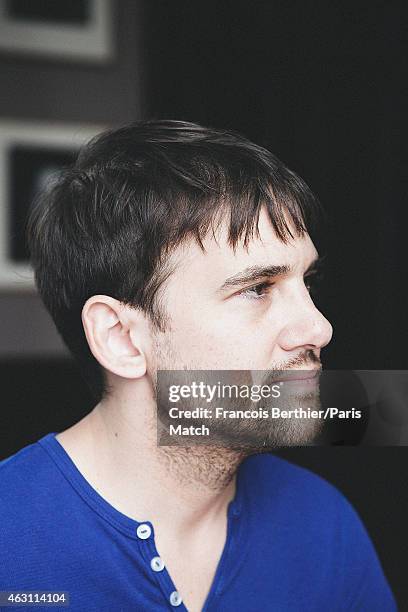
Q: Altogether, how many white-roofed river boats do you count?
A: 0